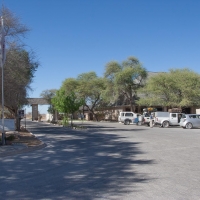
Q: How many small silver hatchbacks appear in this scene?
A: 1